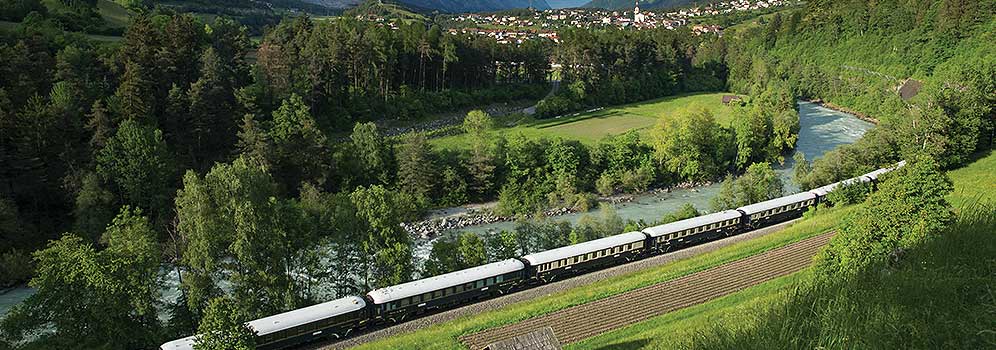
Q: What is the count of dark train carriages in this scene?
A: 7